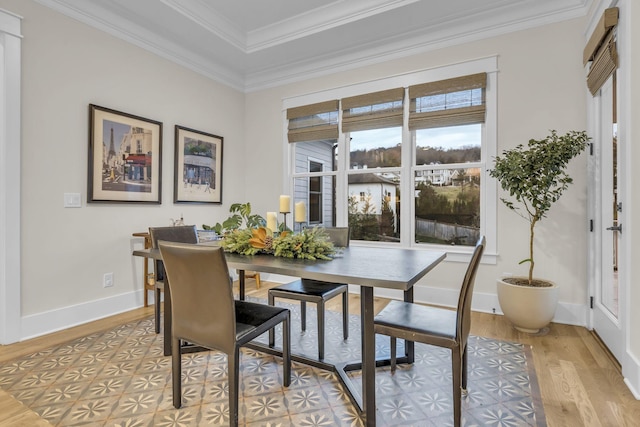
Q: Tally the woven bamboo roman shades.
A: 4